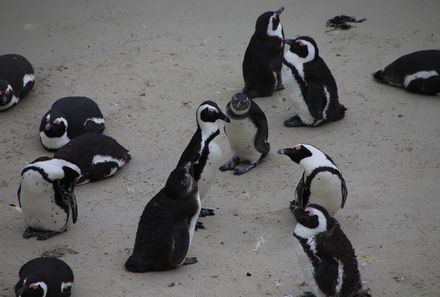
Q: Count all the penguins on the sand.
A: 13